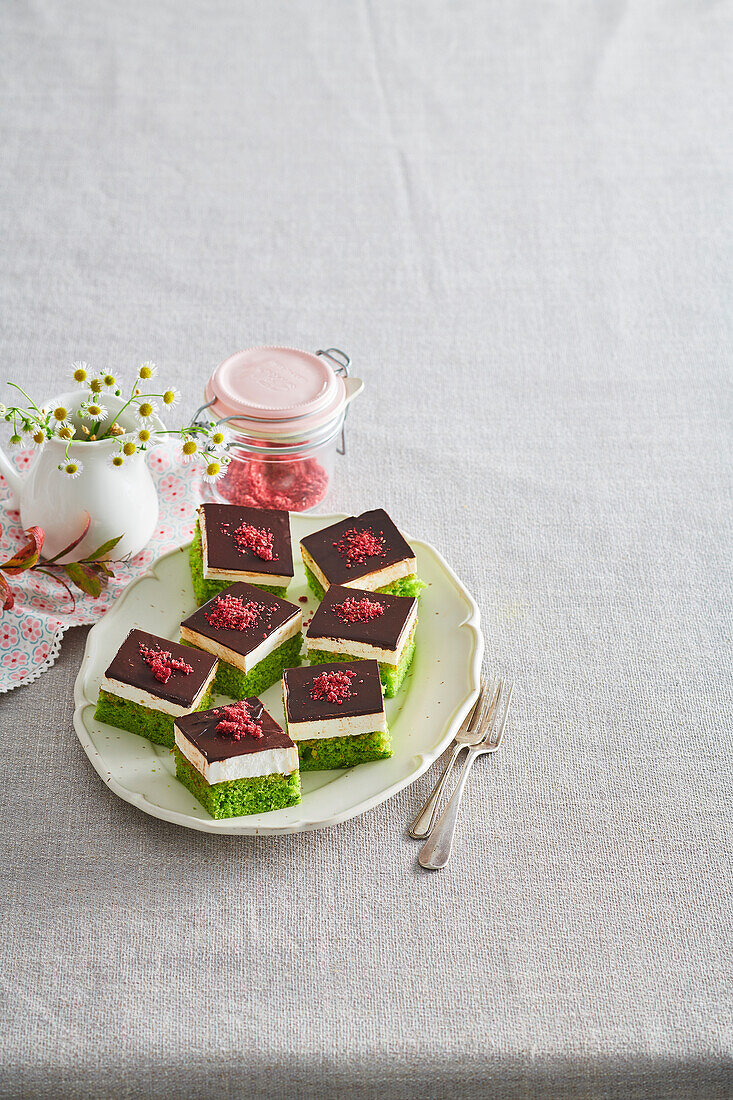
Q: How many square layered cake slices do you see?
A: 7